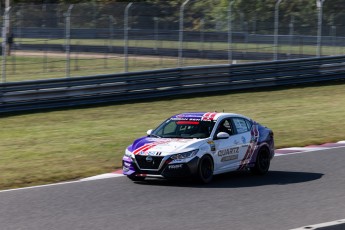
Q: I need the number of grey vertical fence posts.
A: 7